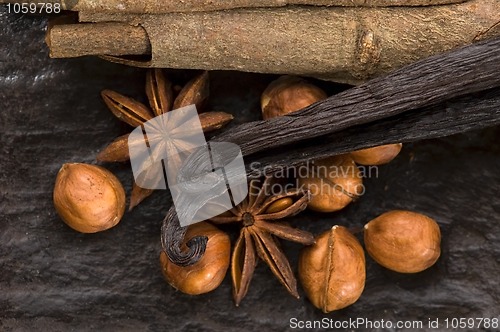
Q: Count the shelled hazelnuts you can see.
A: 7